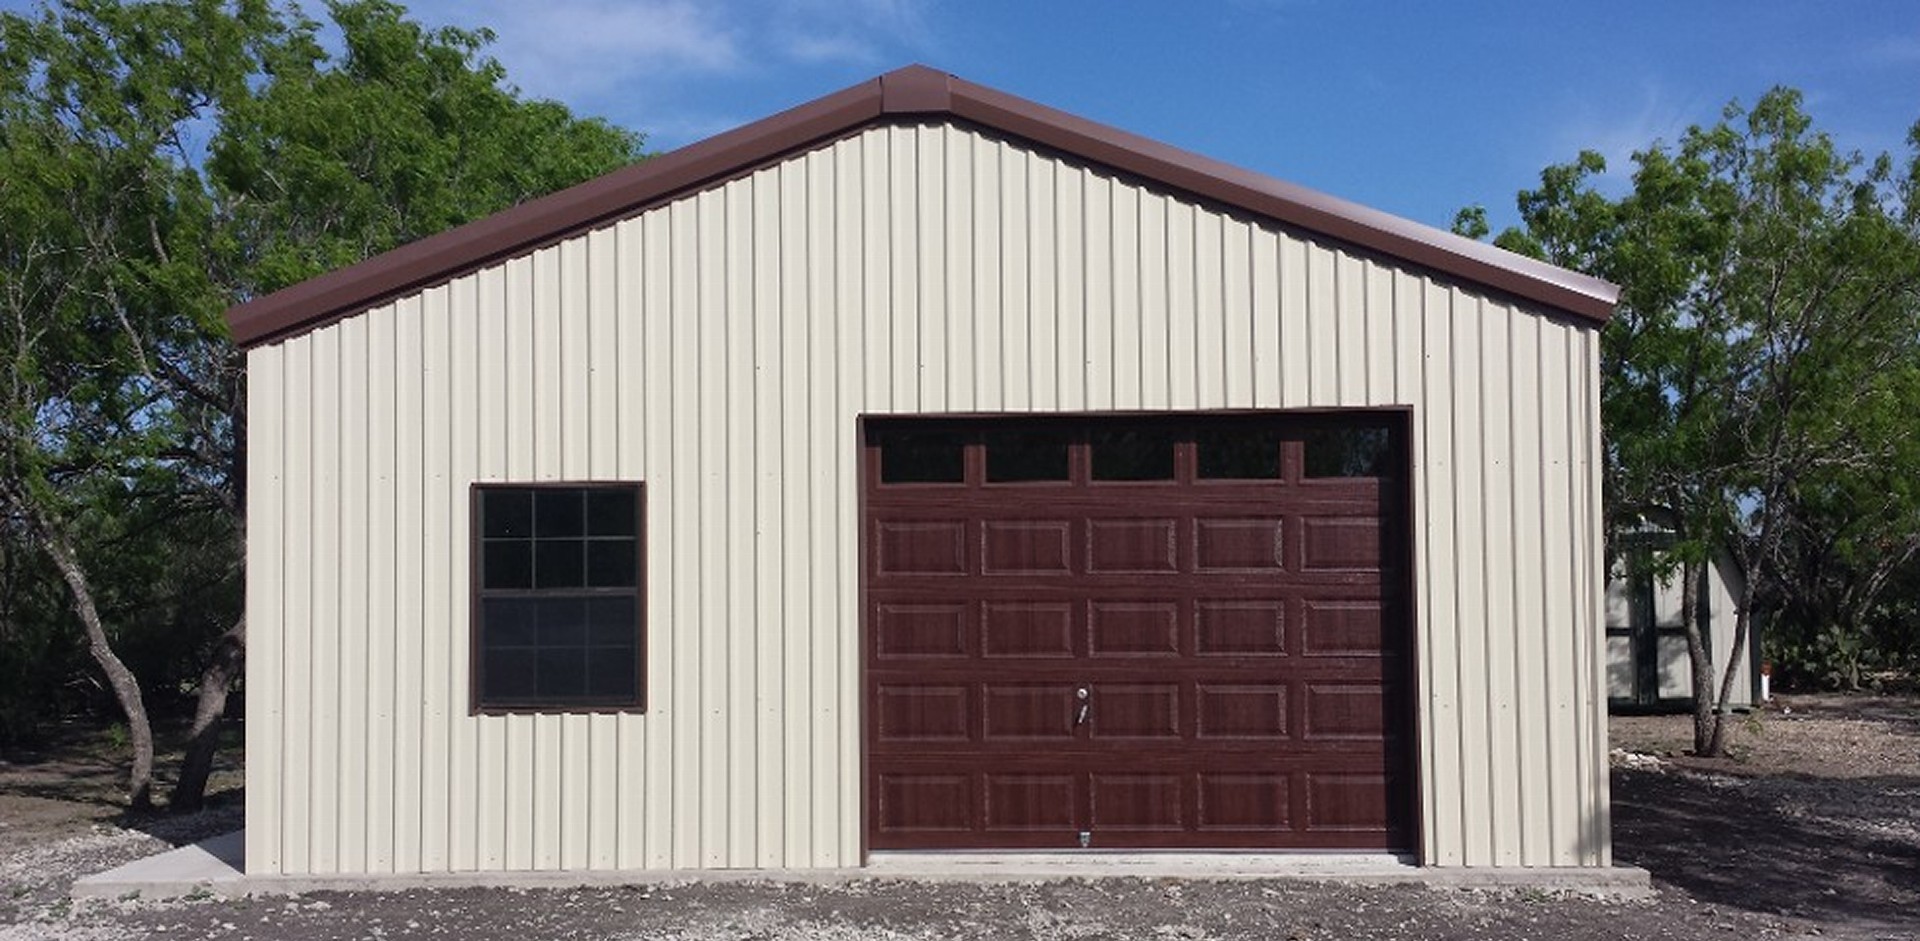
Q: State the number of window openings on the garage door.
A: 5